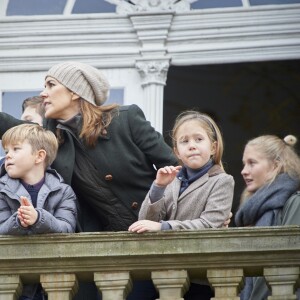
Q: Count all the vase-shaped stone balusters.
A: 6